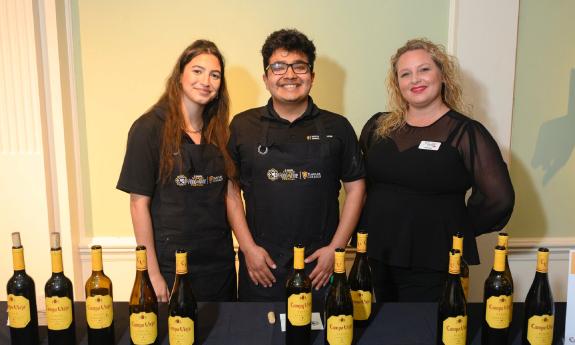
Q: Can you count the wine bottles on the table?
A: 13